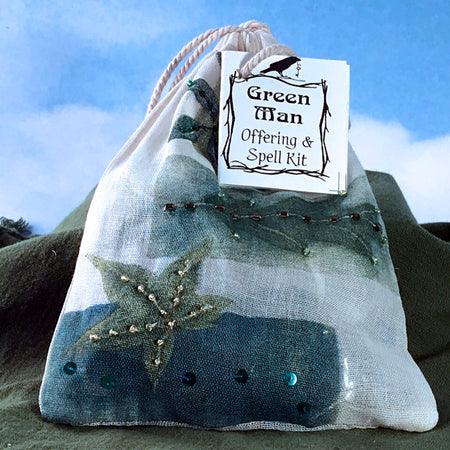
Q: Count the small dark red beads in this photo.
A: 10